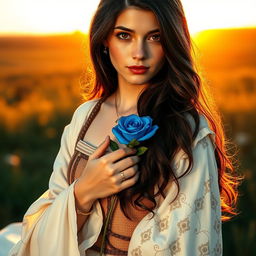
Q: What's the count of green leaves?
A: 3